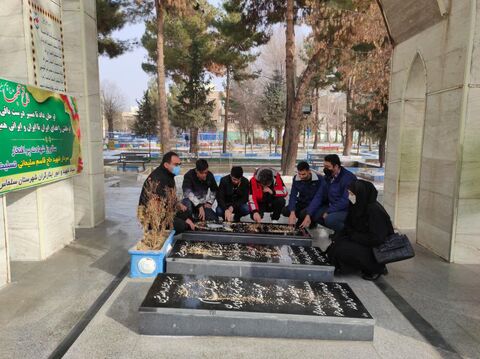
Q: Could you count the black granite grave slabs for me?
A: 3